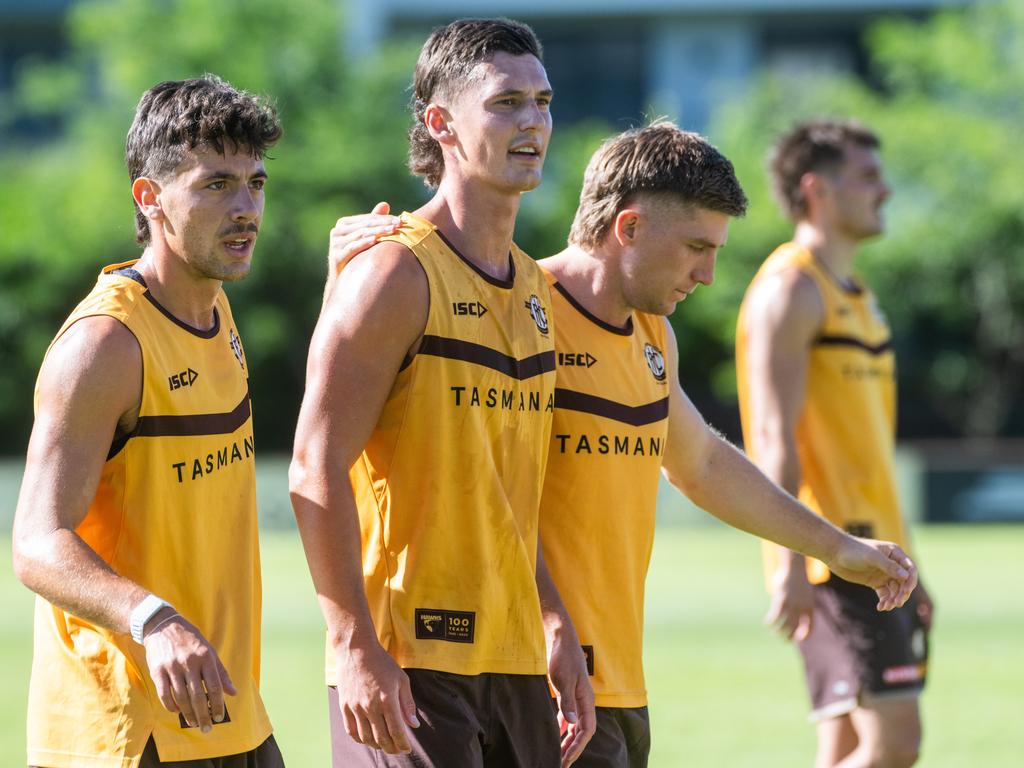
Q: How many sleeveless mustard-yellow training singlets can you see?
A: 4